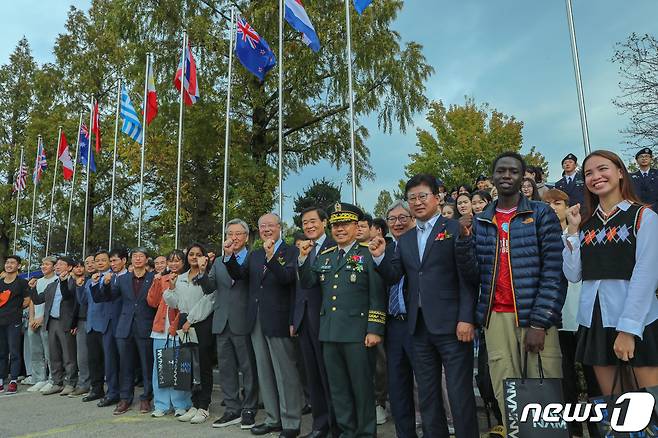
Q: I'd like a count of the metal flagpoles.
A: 12